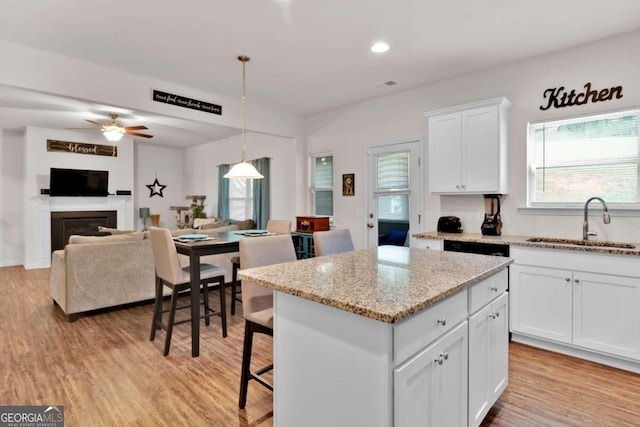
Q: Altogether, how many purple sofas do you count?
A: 0